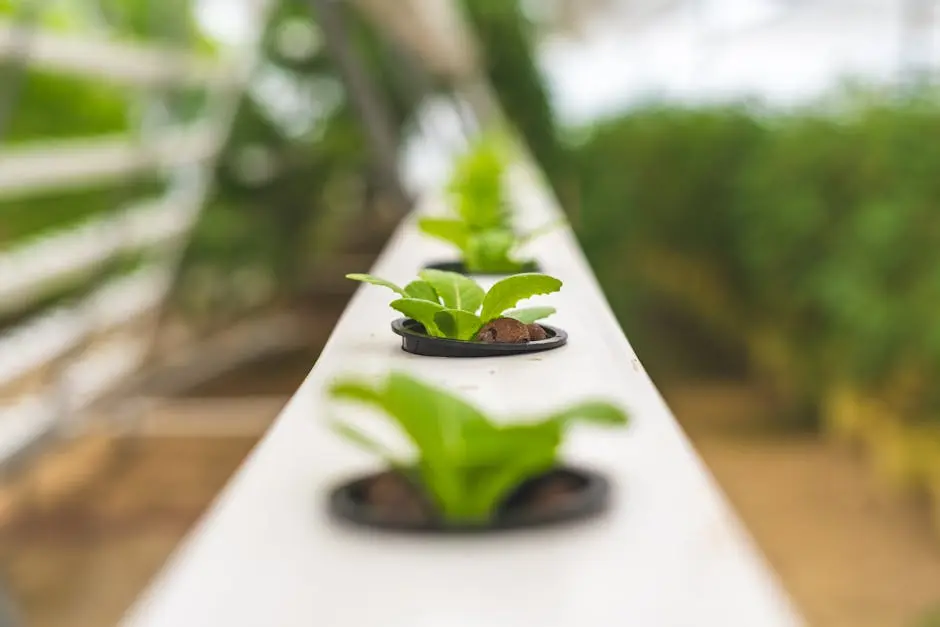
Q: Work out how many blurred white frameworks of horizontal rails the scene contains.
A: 1